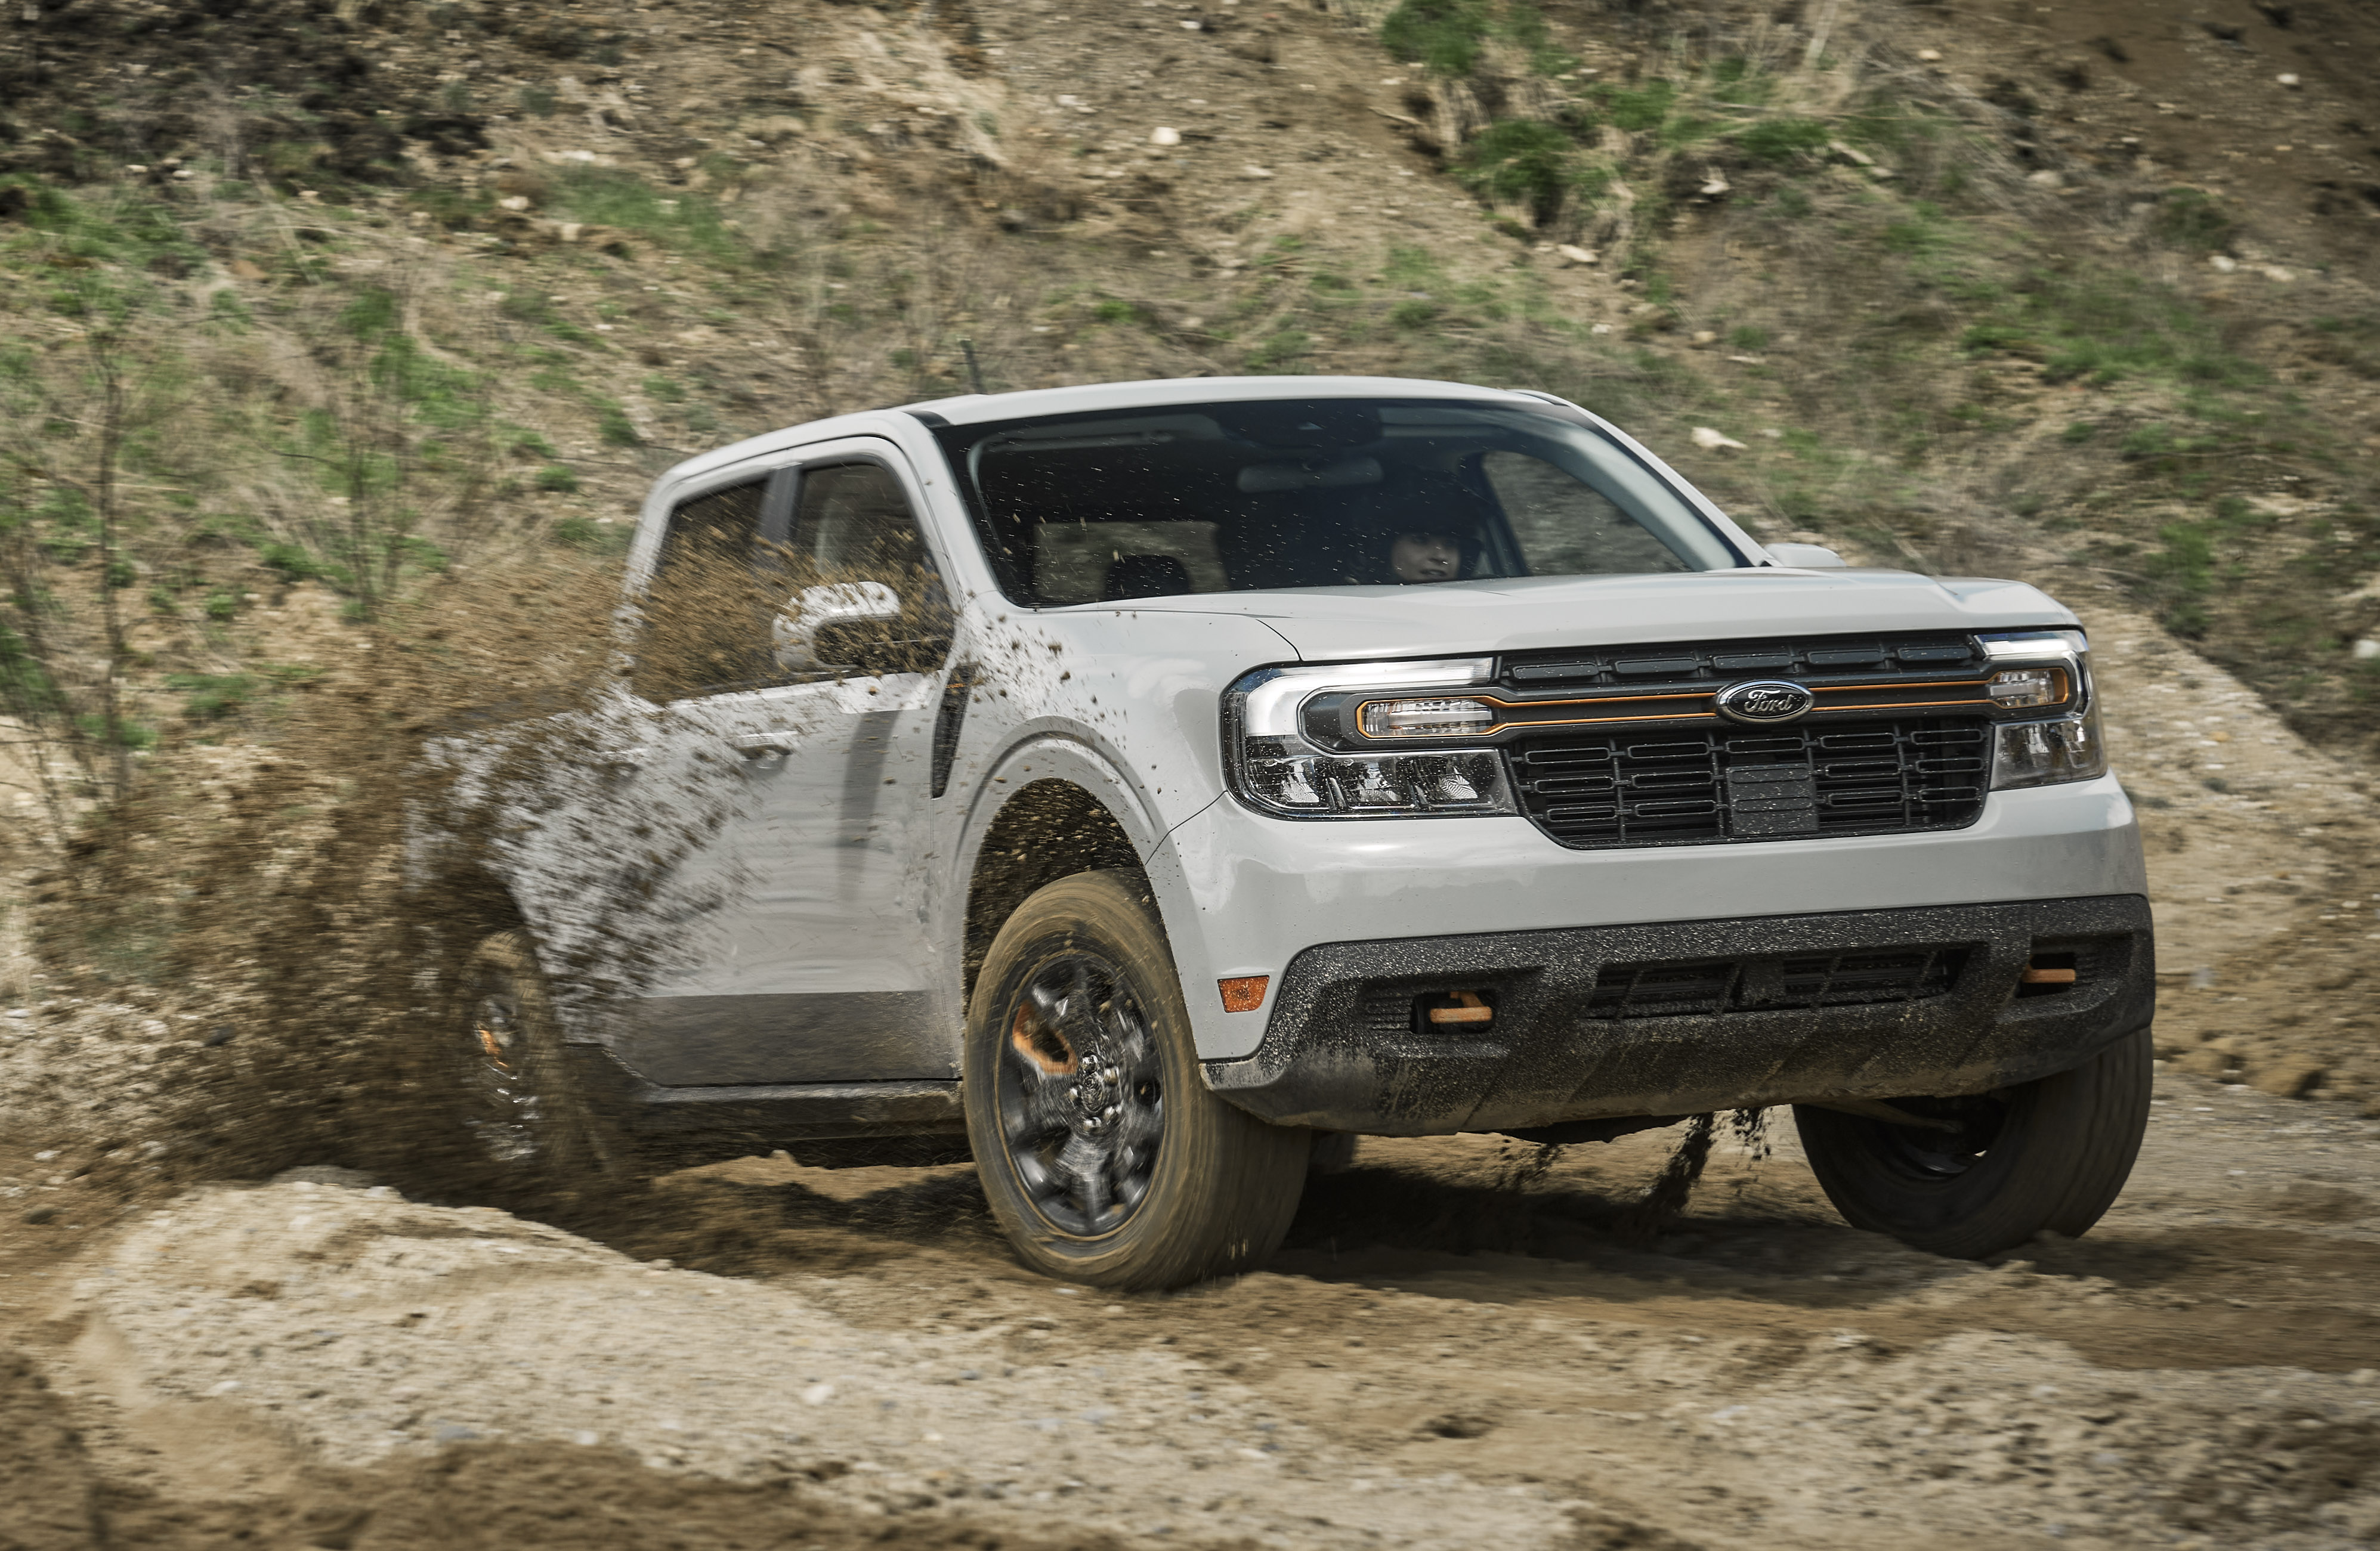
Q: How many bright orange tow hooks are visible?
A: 2